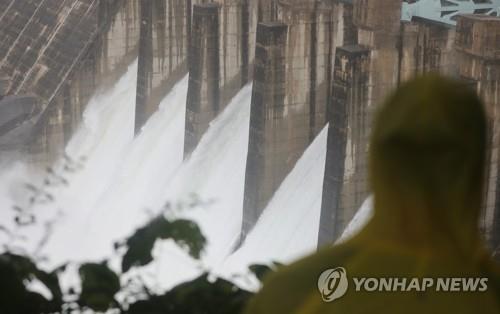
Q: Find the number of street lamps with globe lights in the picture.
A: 0